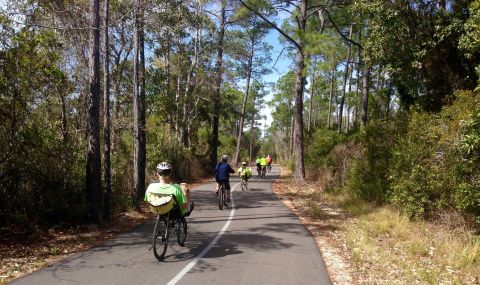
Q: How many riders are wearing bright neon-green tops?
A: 4